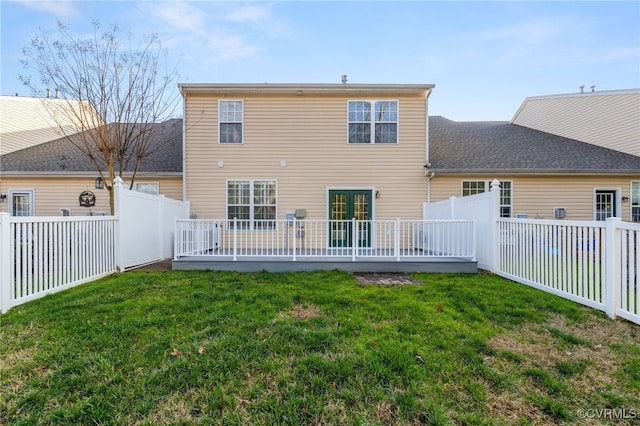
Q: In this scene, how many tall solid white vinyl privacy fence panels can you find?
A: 4